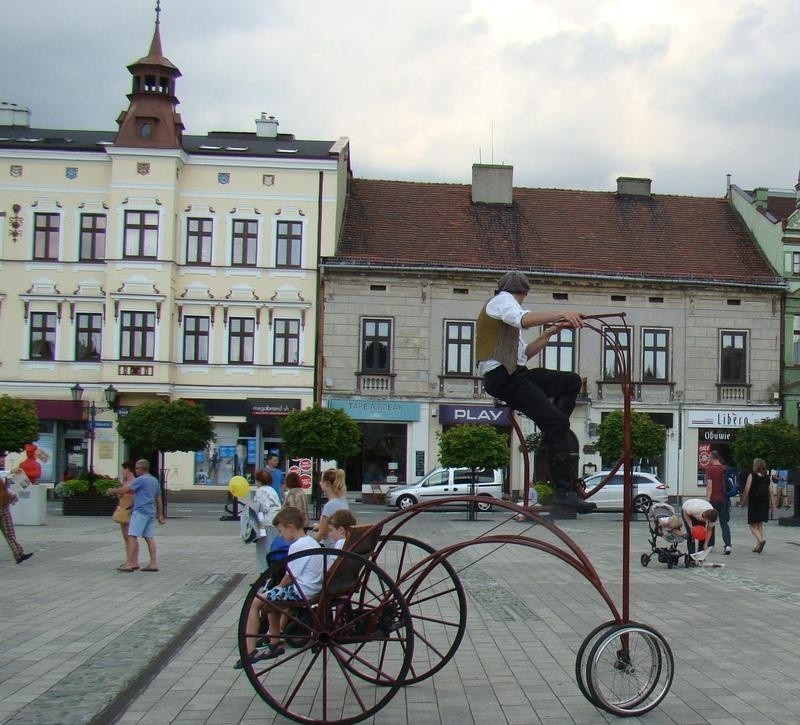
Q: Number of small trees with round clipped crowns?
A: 6